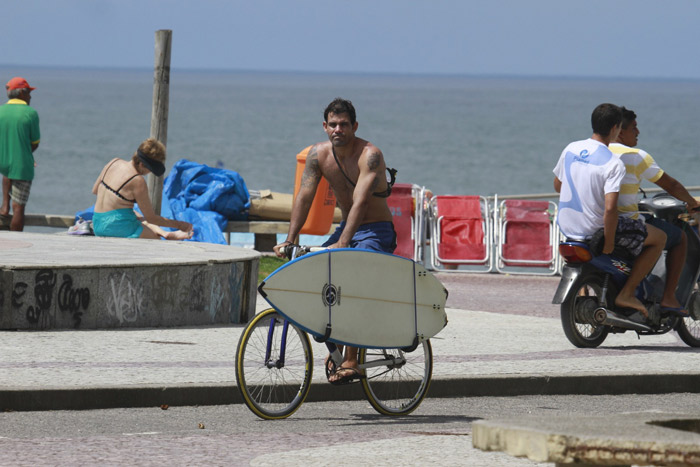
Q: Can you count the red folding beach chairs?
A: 3